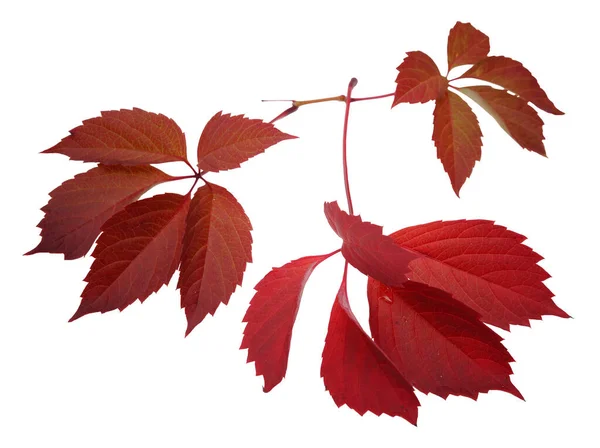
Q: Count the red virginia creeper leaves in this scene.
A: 15